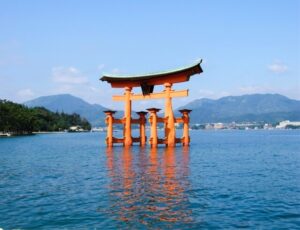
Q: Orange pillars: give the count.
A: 6